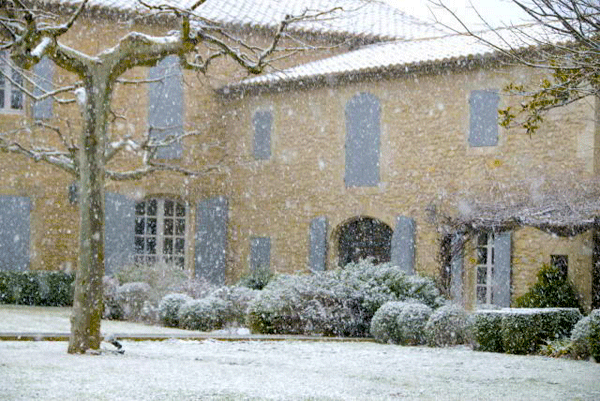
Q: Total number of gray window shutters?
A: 13